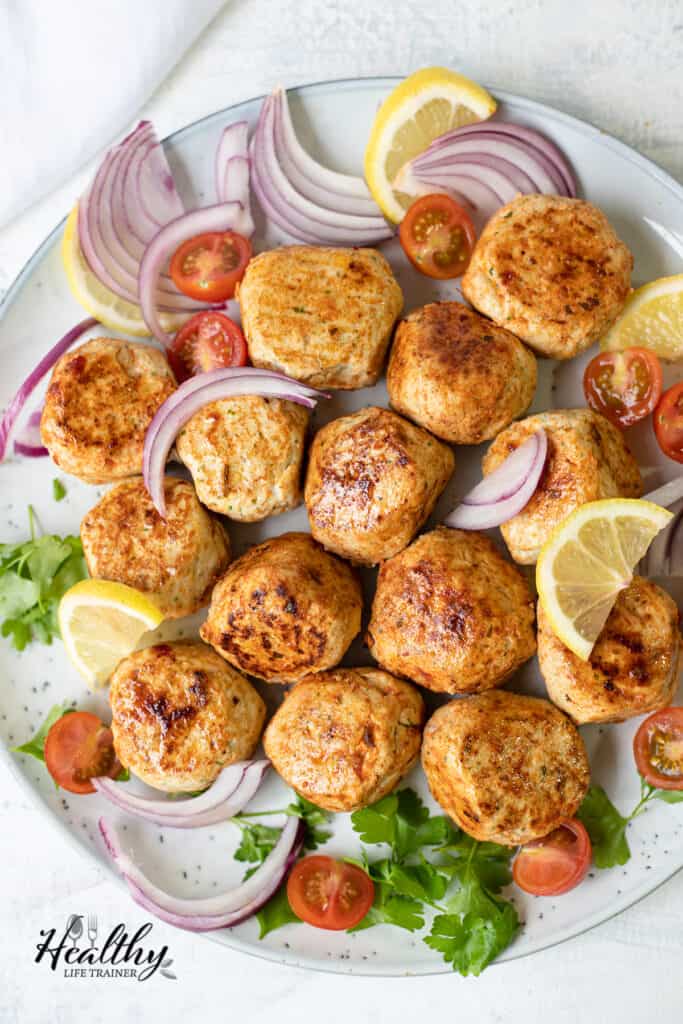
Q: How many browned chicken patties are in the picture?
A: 14